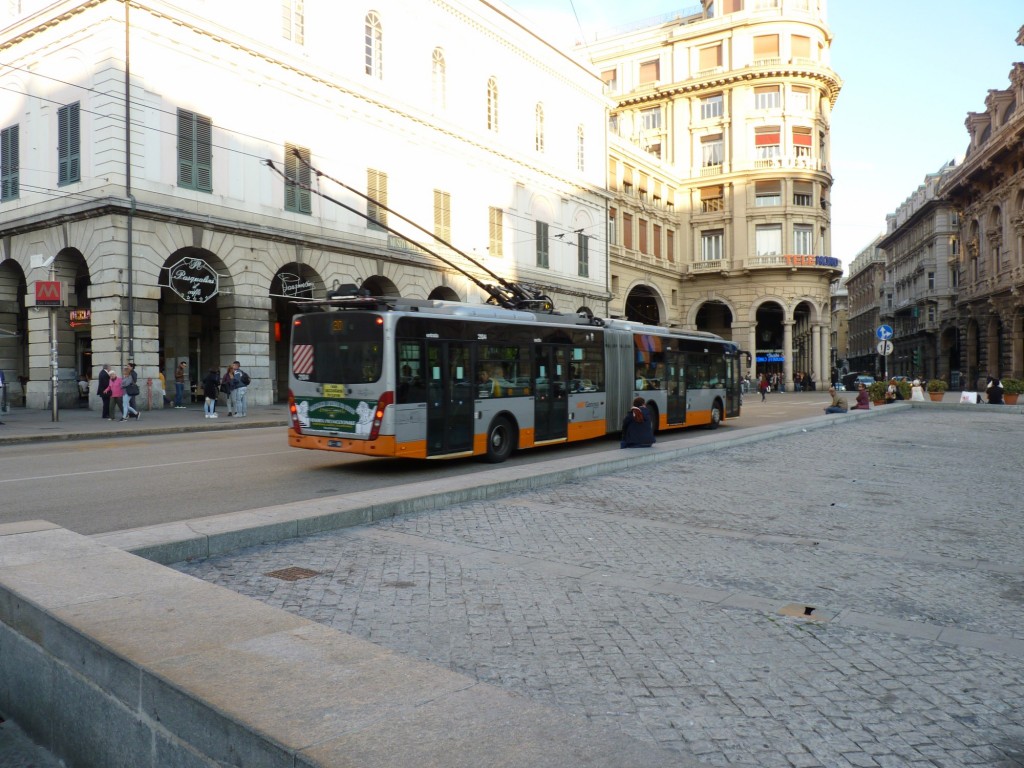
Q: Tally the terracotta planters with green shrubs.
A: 4